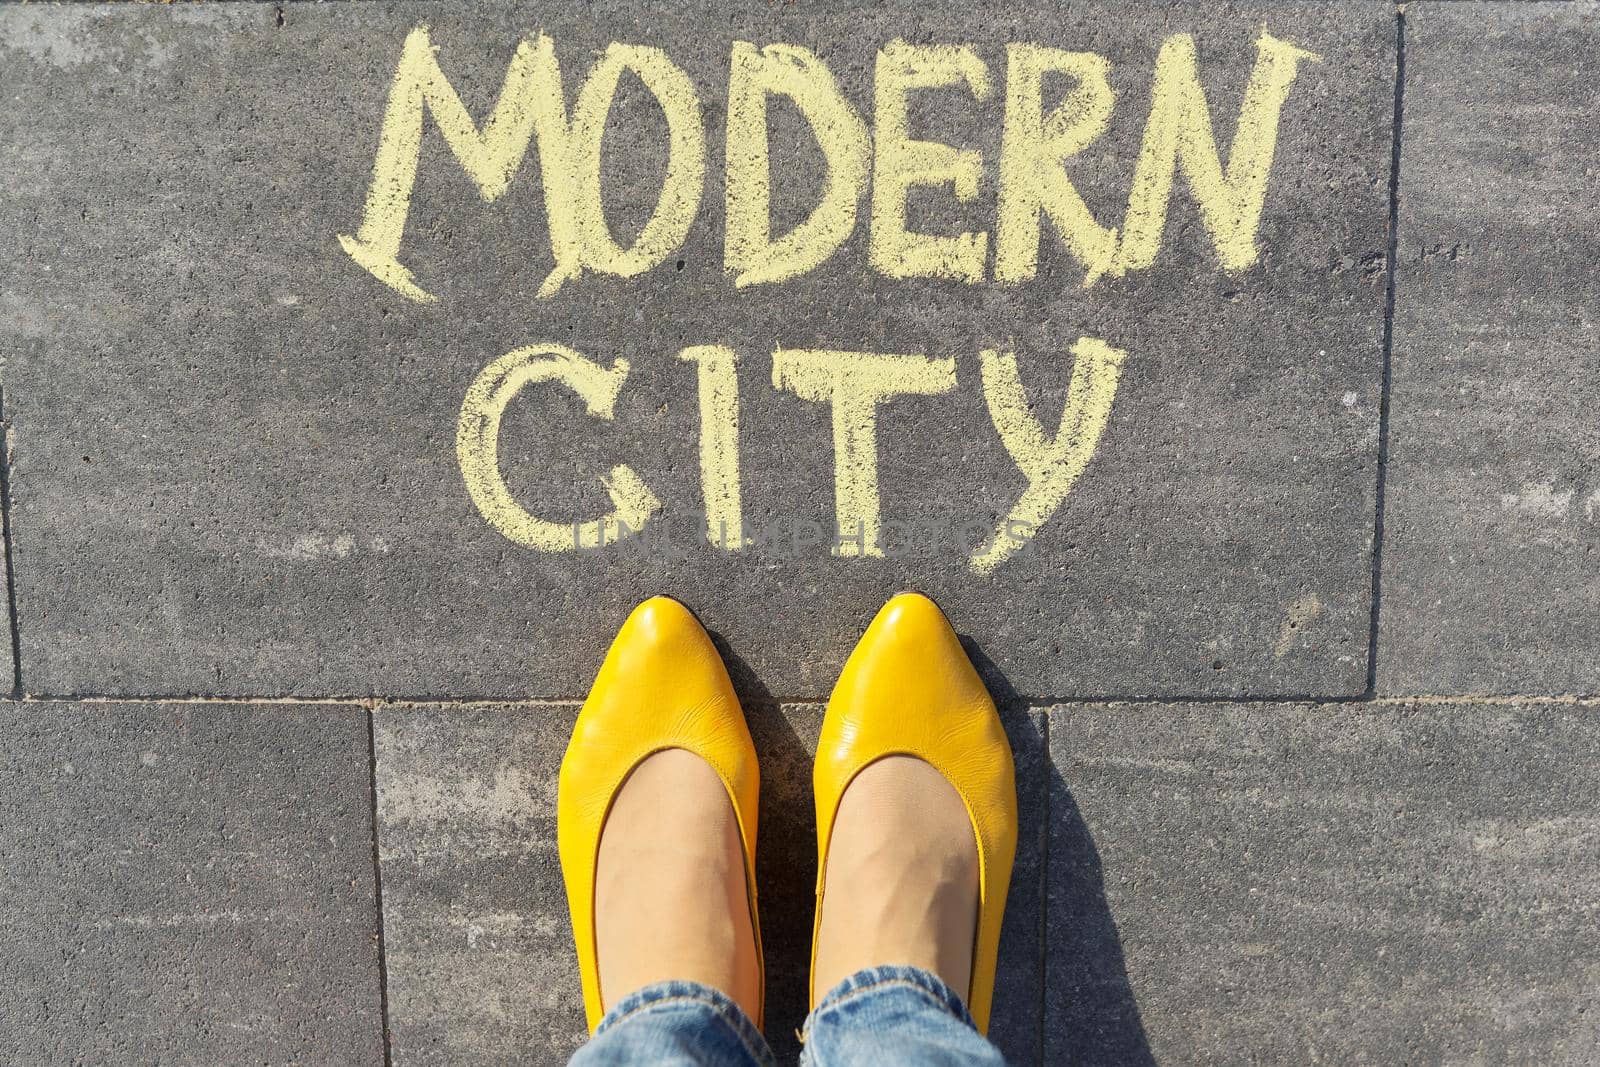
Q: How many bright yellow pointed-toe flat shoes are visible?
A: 2